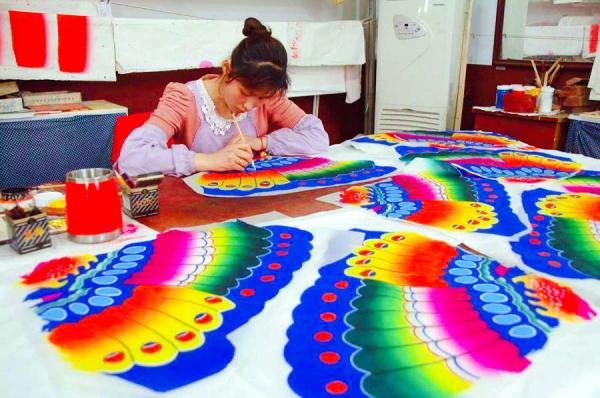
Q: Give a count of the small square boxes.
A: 2